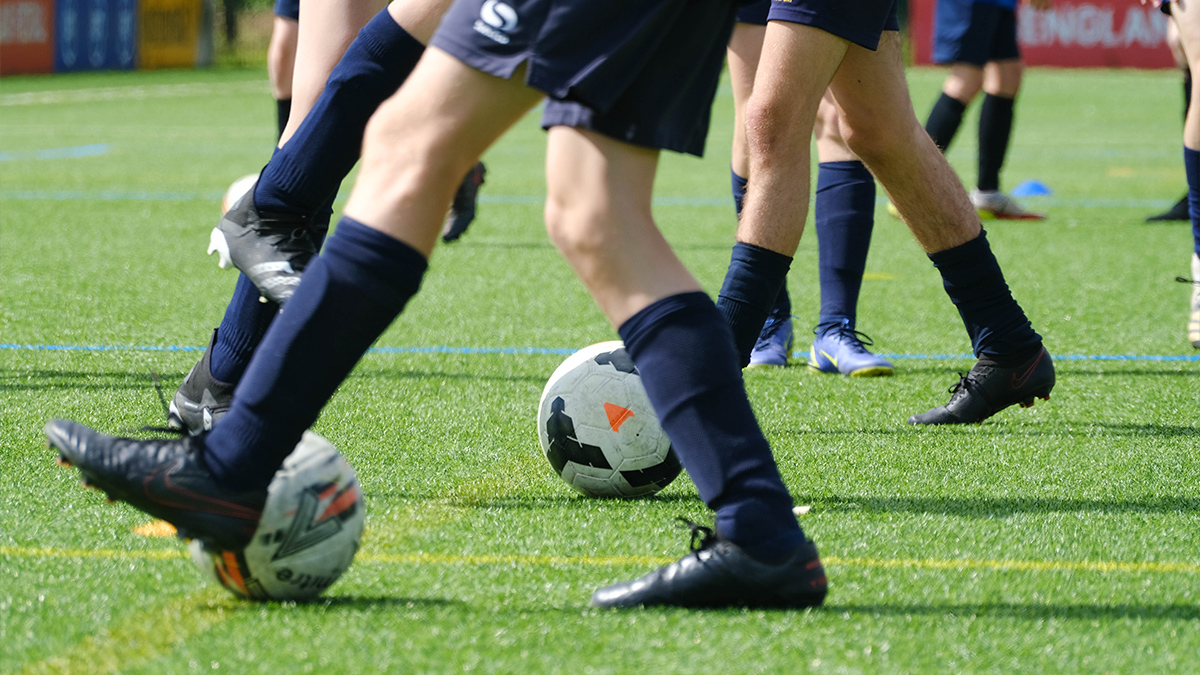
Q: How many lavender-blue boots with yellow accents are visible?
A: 2